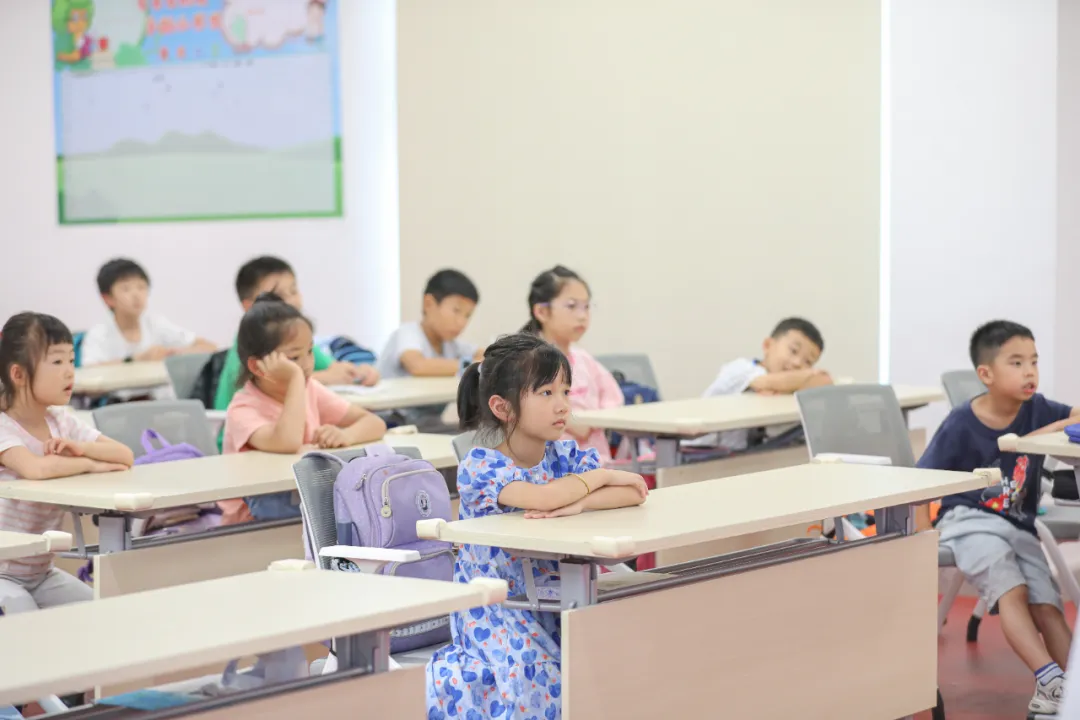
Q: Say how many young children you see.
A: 9